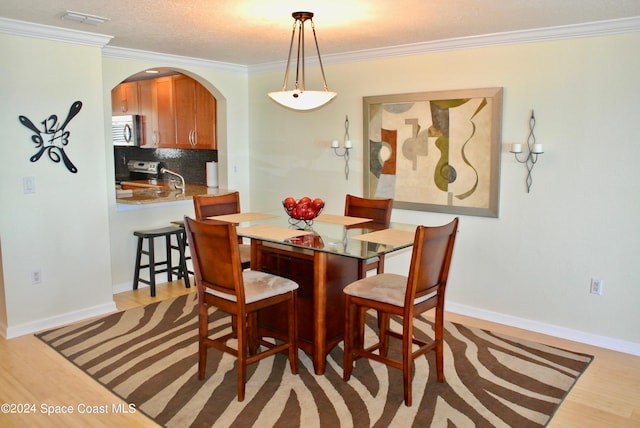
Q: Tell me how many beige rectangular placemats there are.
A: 4